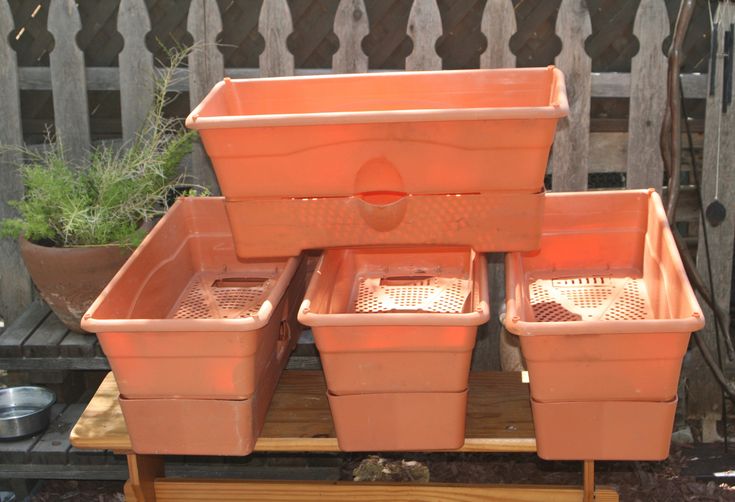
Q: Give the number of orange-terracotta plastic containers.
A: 4